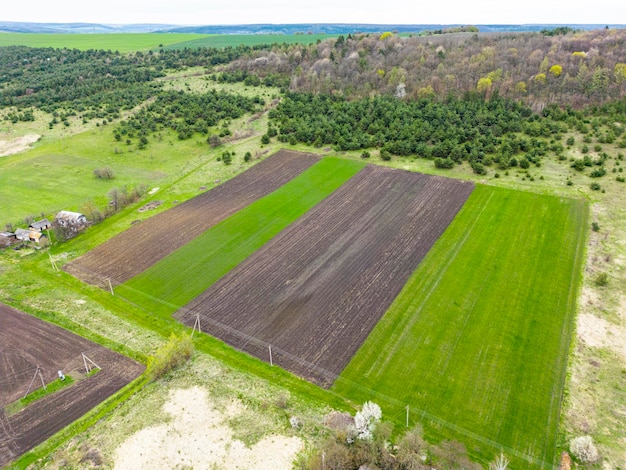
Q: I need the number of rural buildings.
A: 4